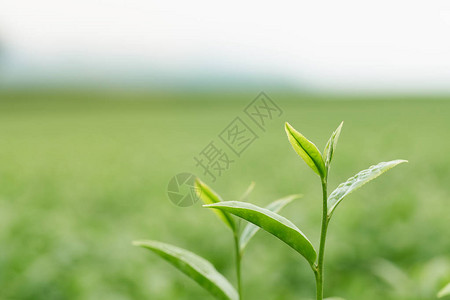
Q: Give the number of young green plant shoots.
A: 2